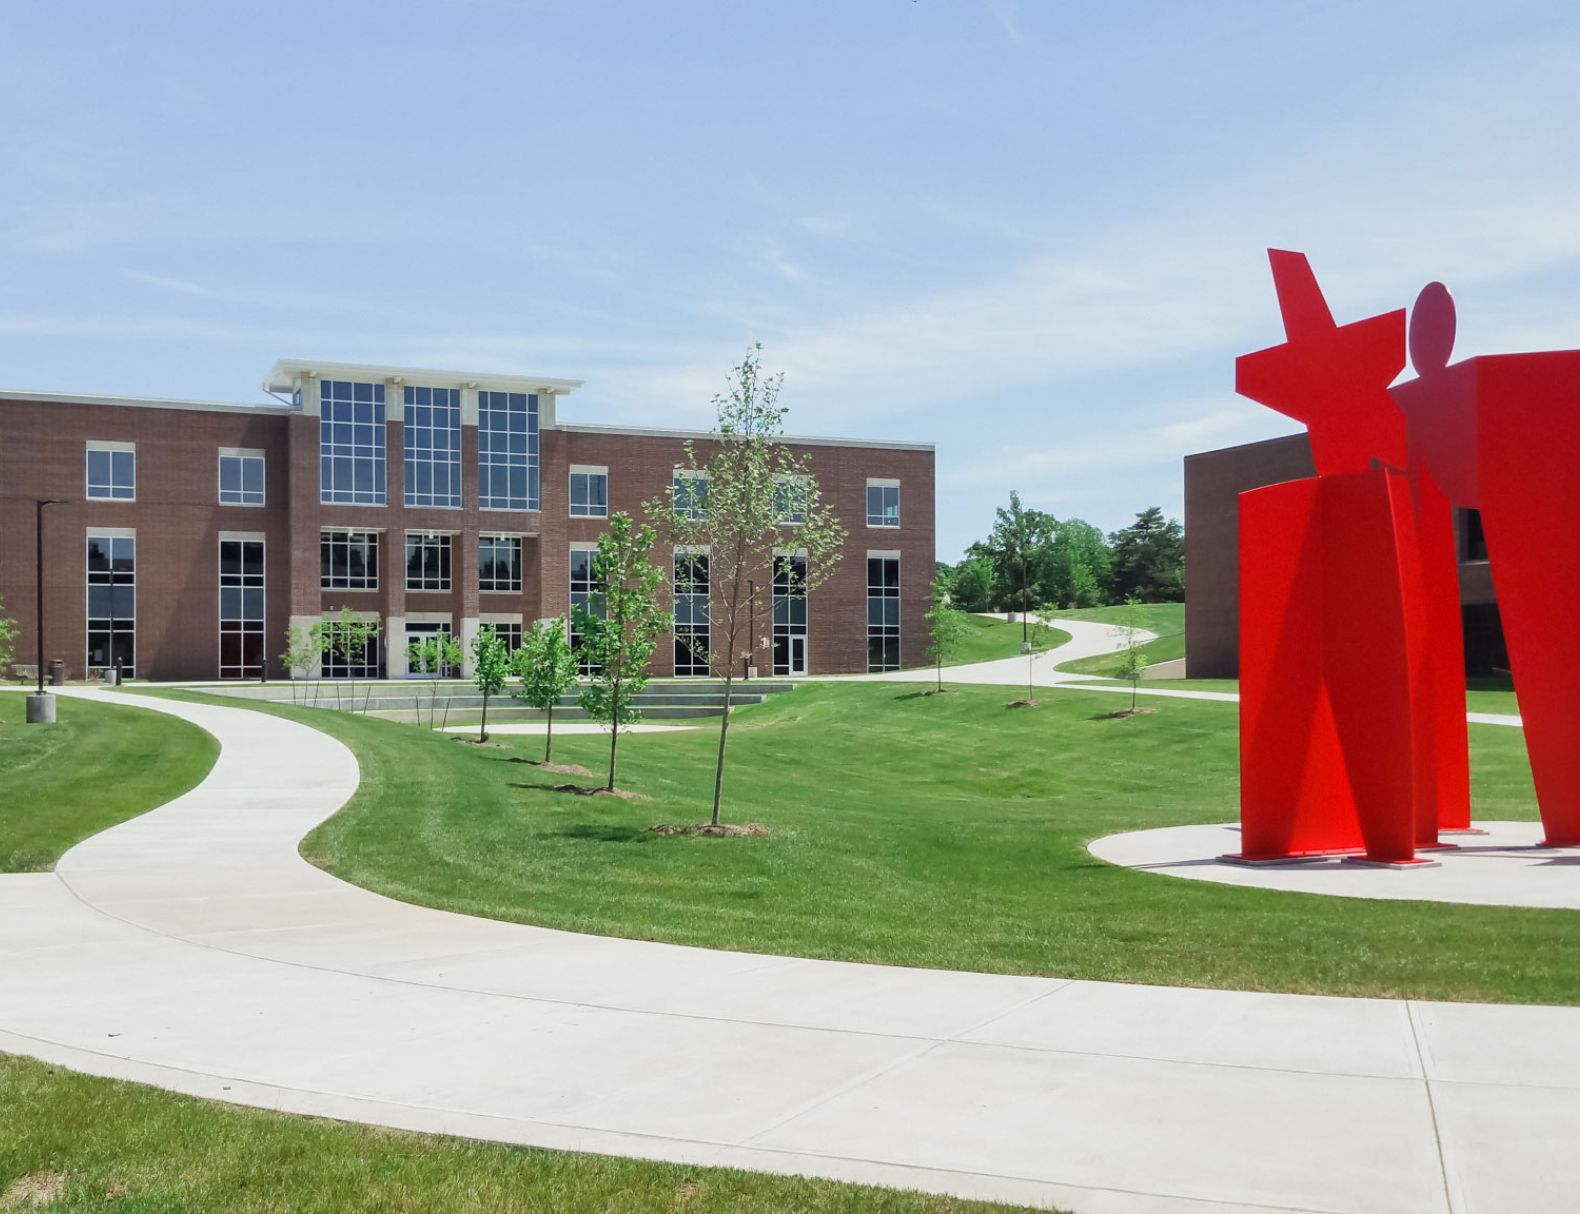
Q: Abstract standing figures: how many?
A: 2